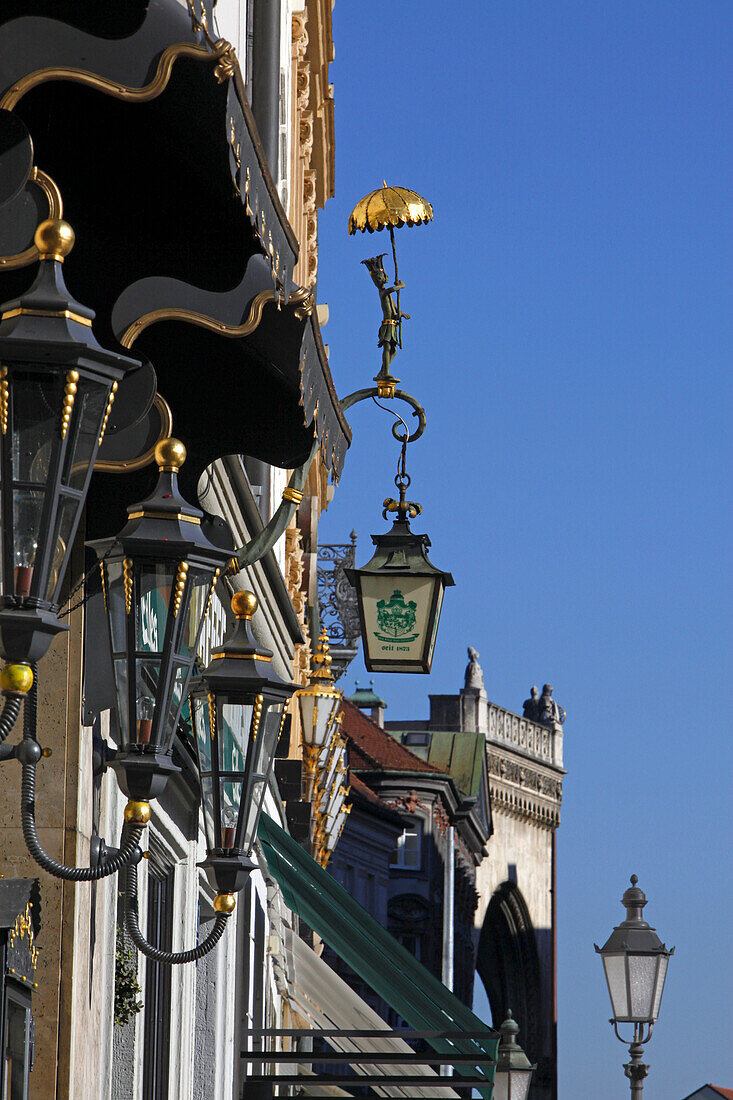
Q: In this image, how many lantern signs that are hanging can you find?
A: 1